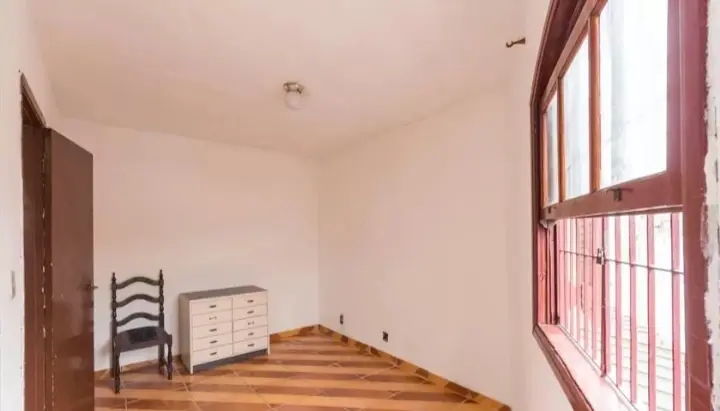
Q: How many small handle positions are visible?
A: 10